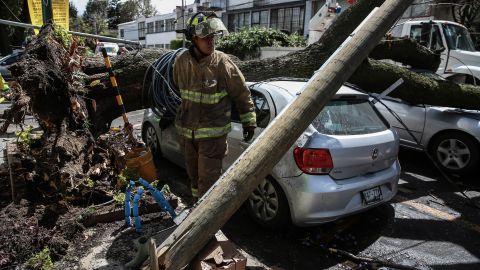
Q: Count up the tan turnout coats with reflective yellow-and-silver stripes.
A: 1